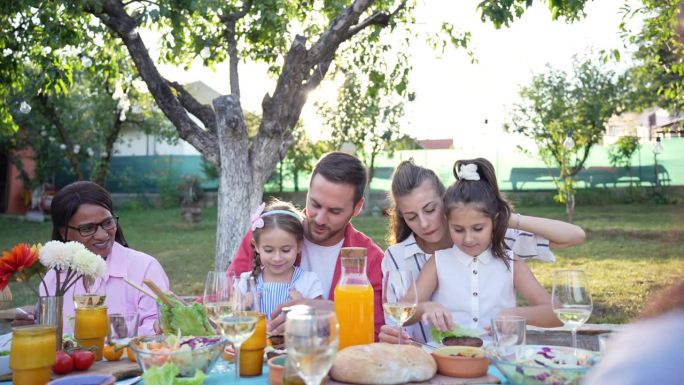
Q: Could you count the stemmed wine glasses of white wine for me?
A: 6